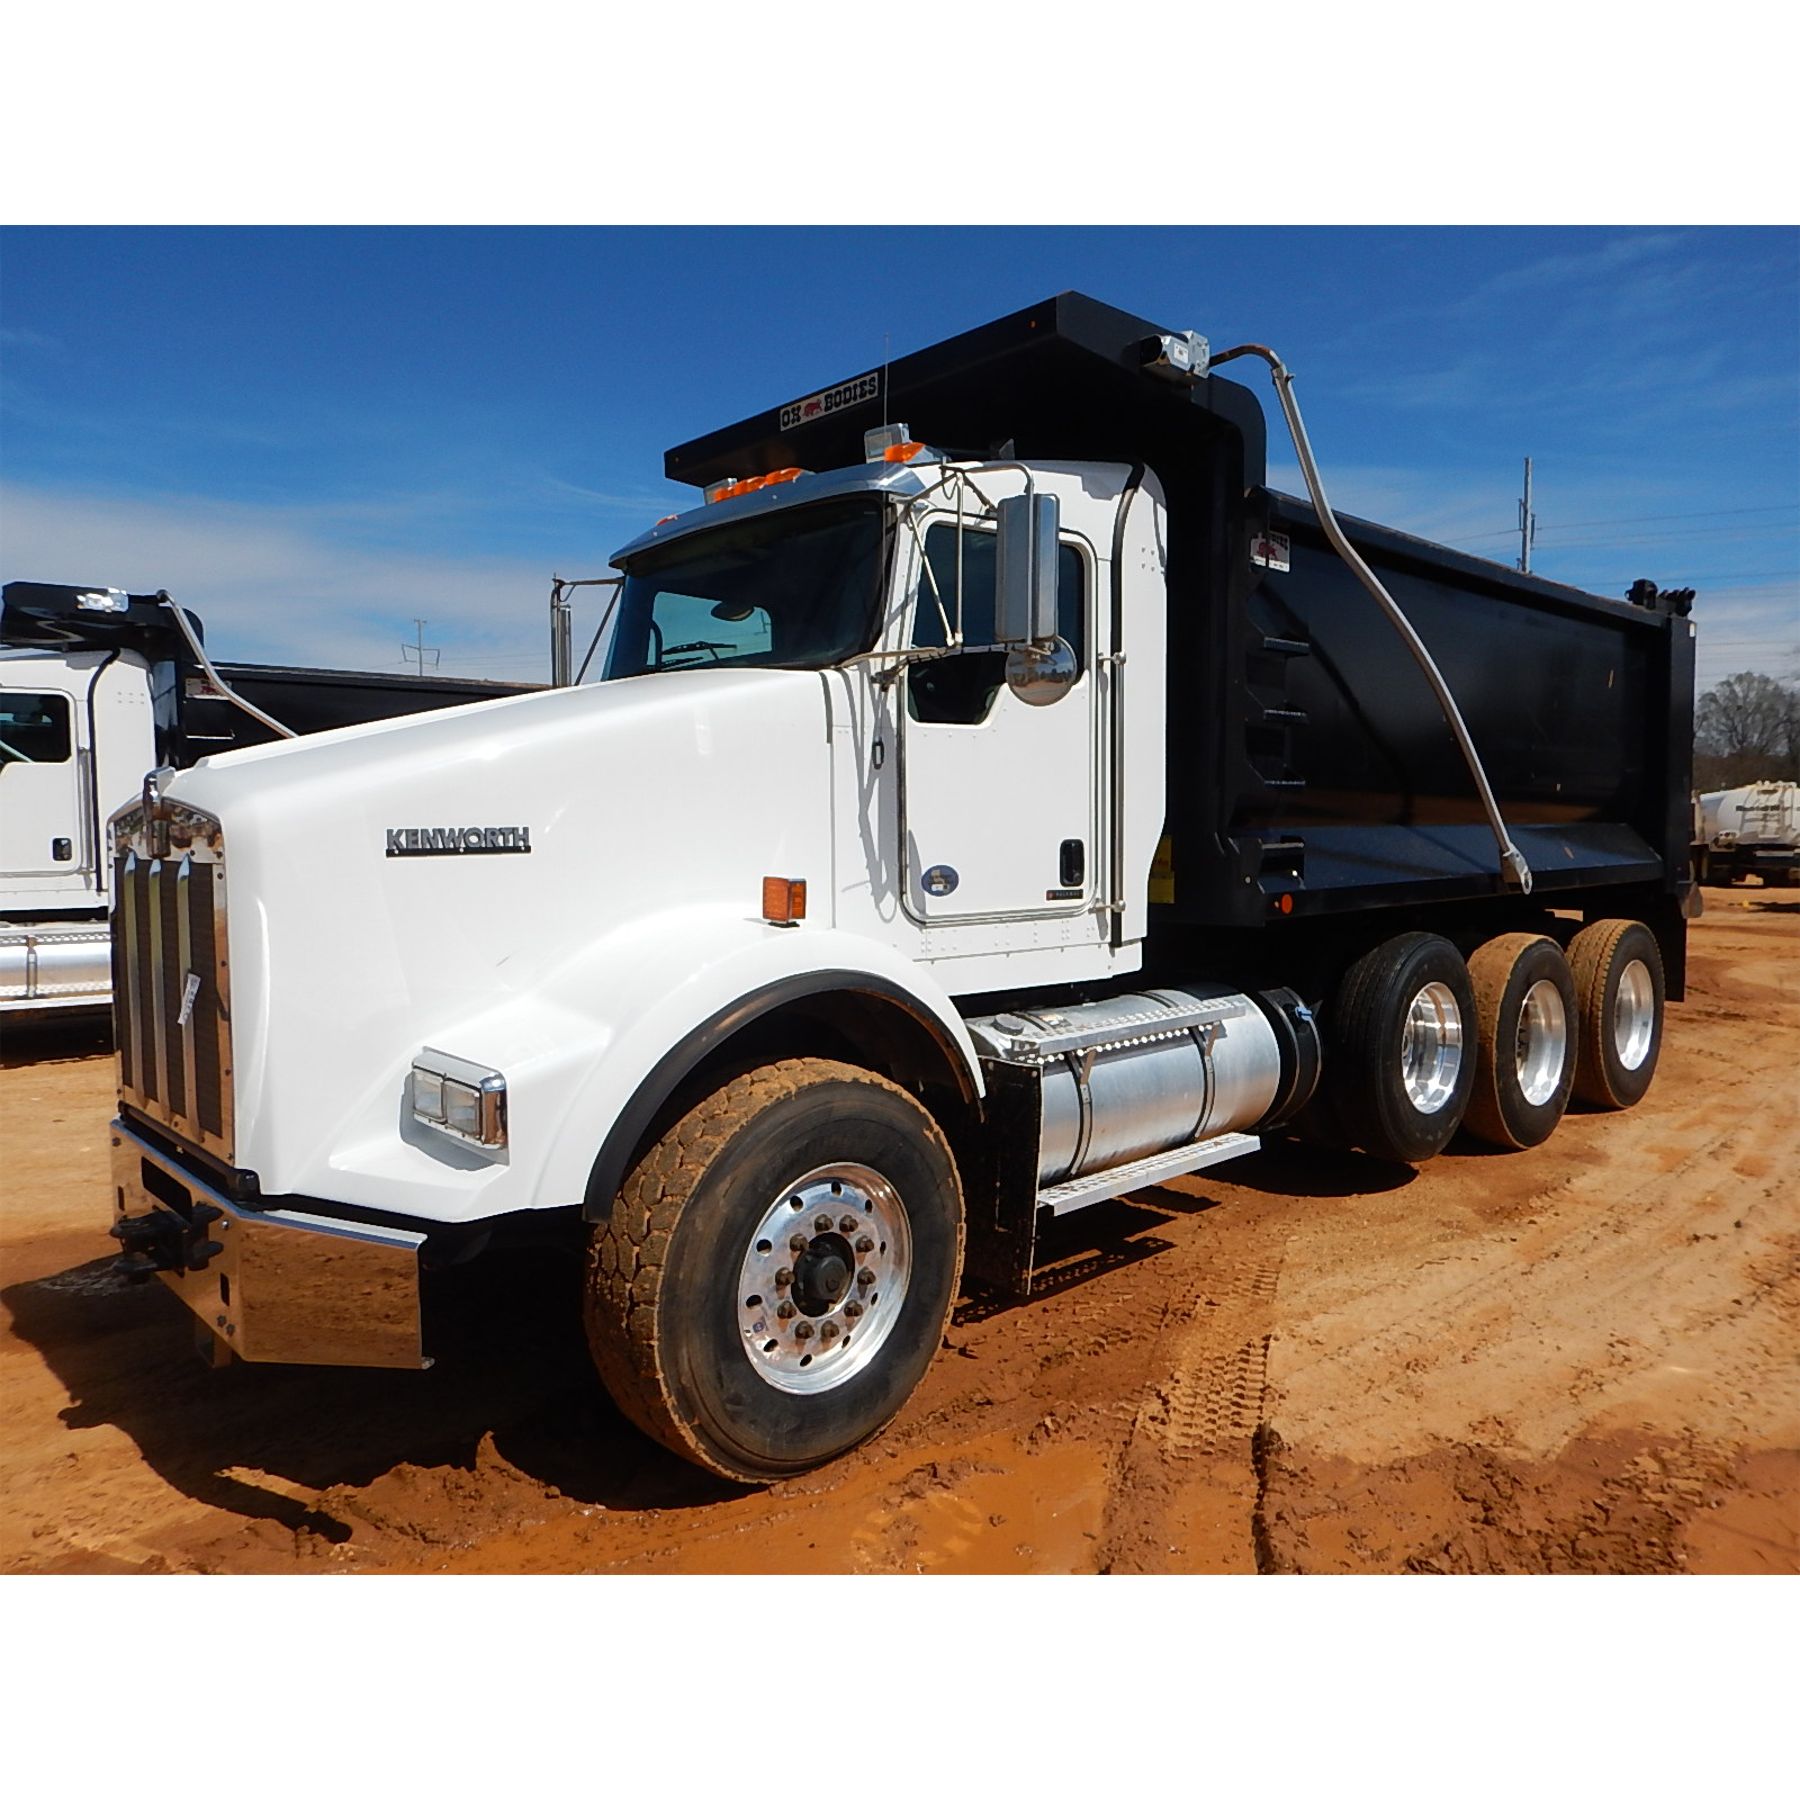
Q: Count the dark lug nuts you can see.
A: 10